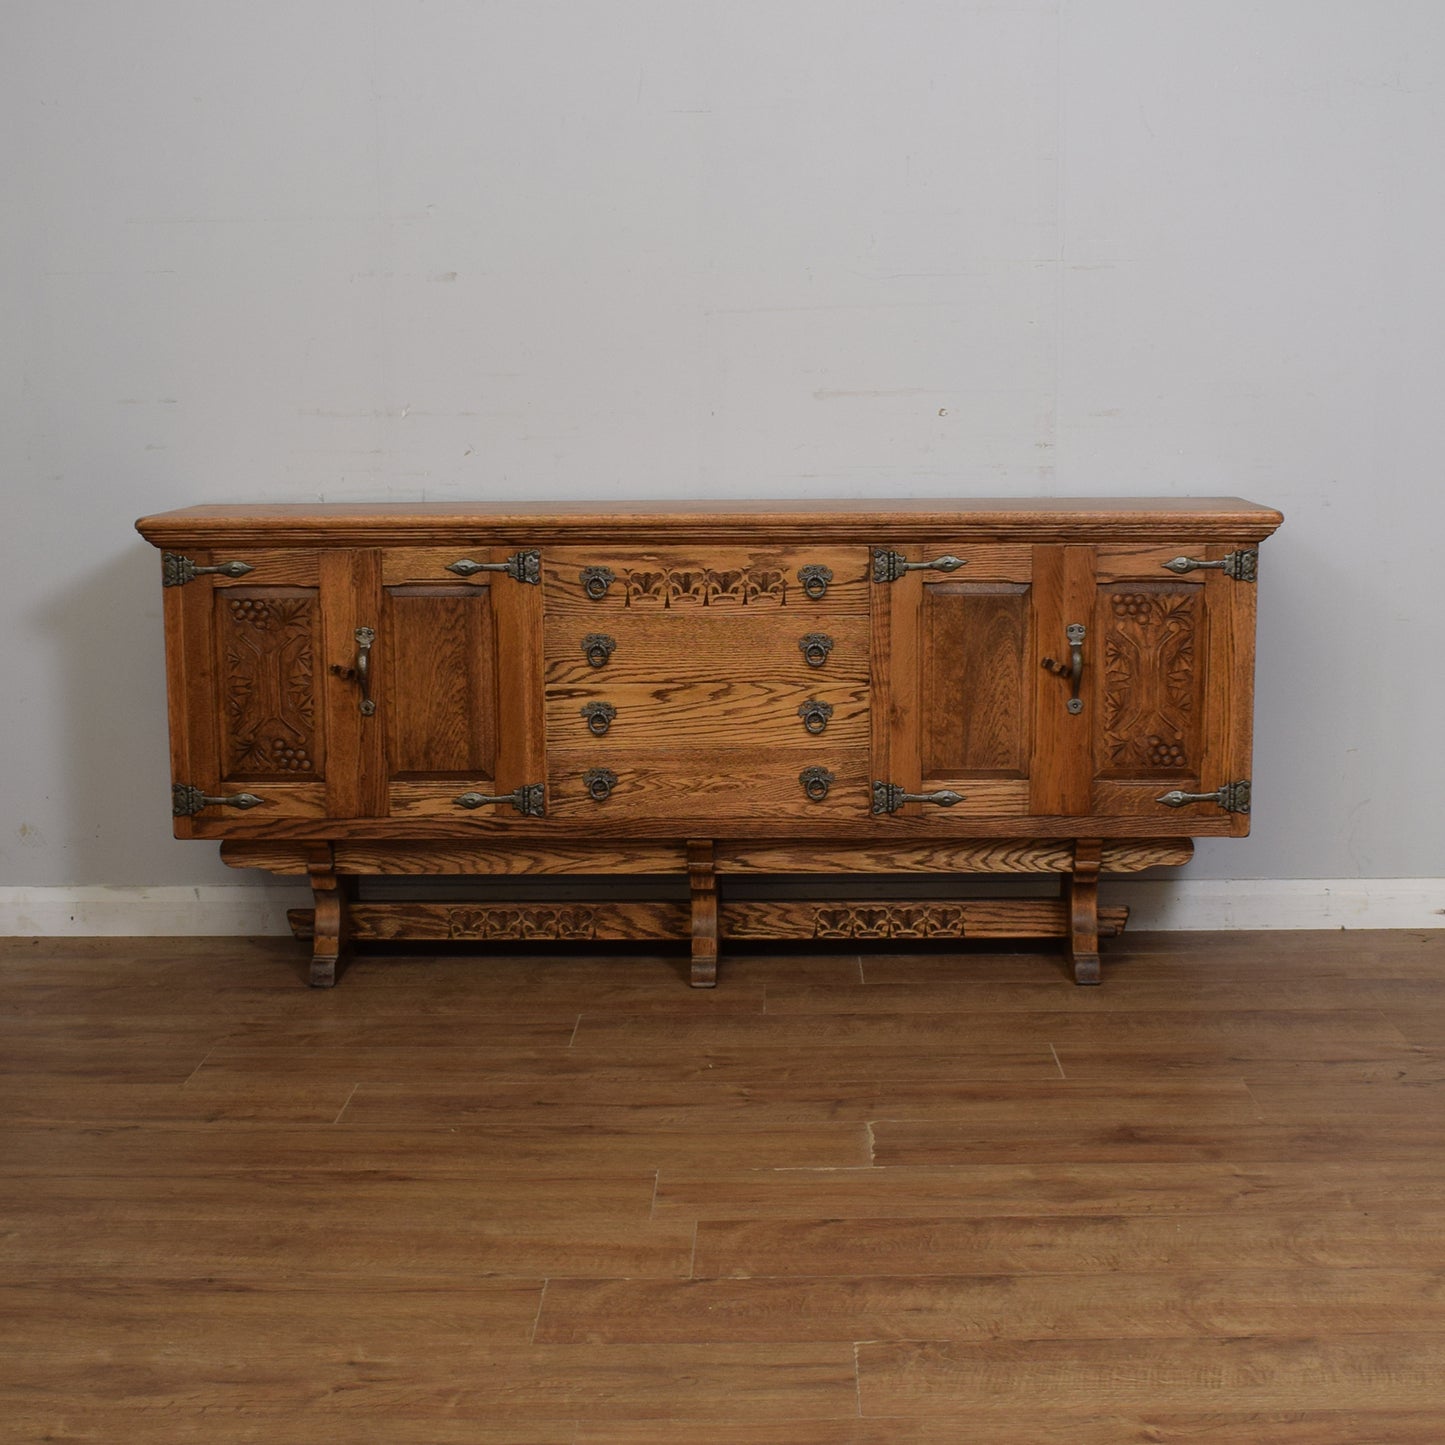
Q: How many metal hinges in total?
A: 8